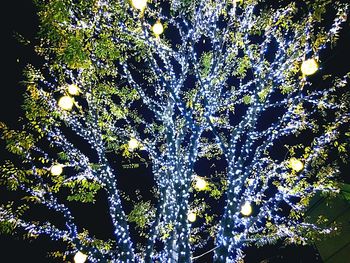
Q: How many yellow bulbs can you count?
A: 12